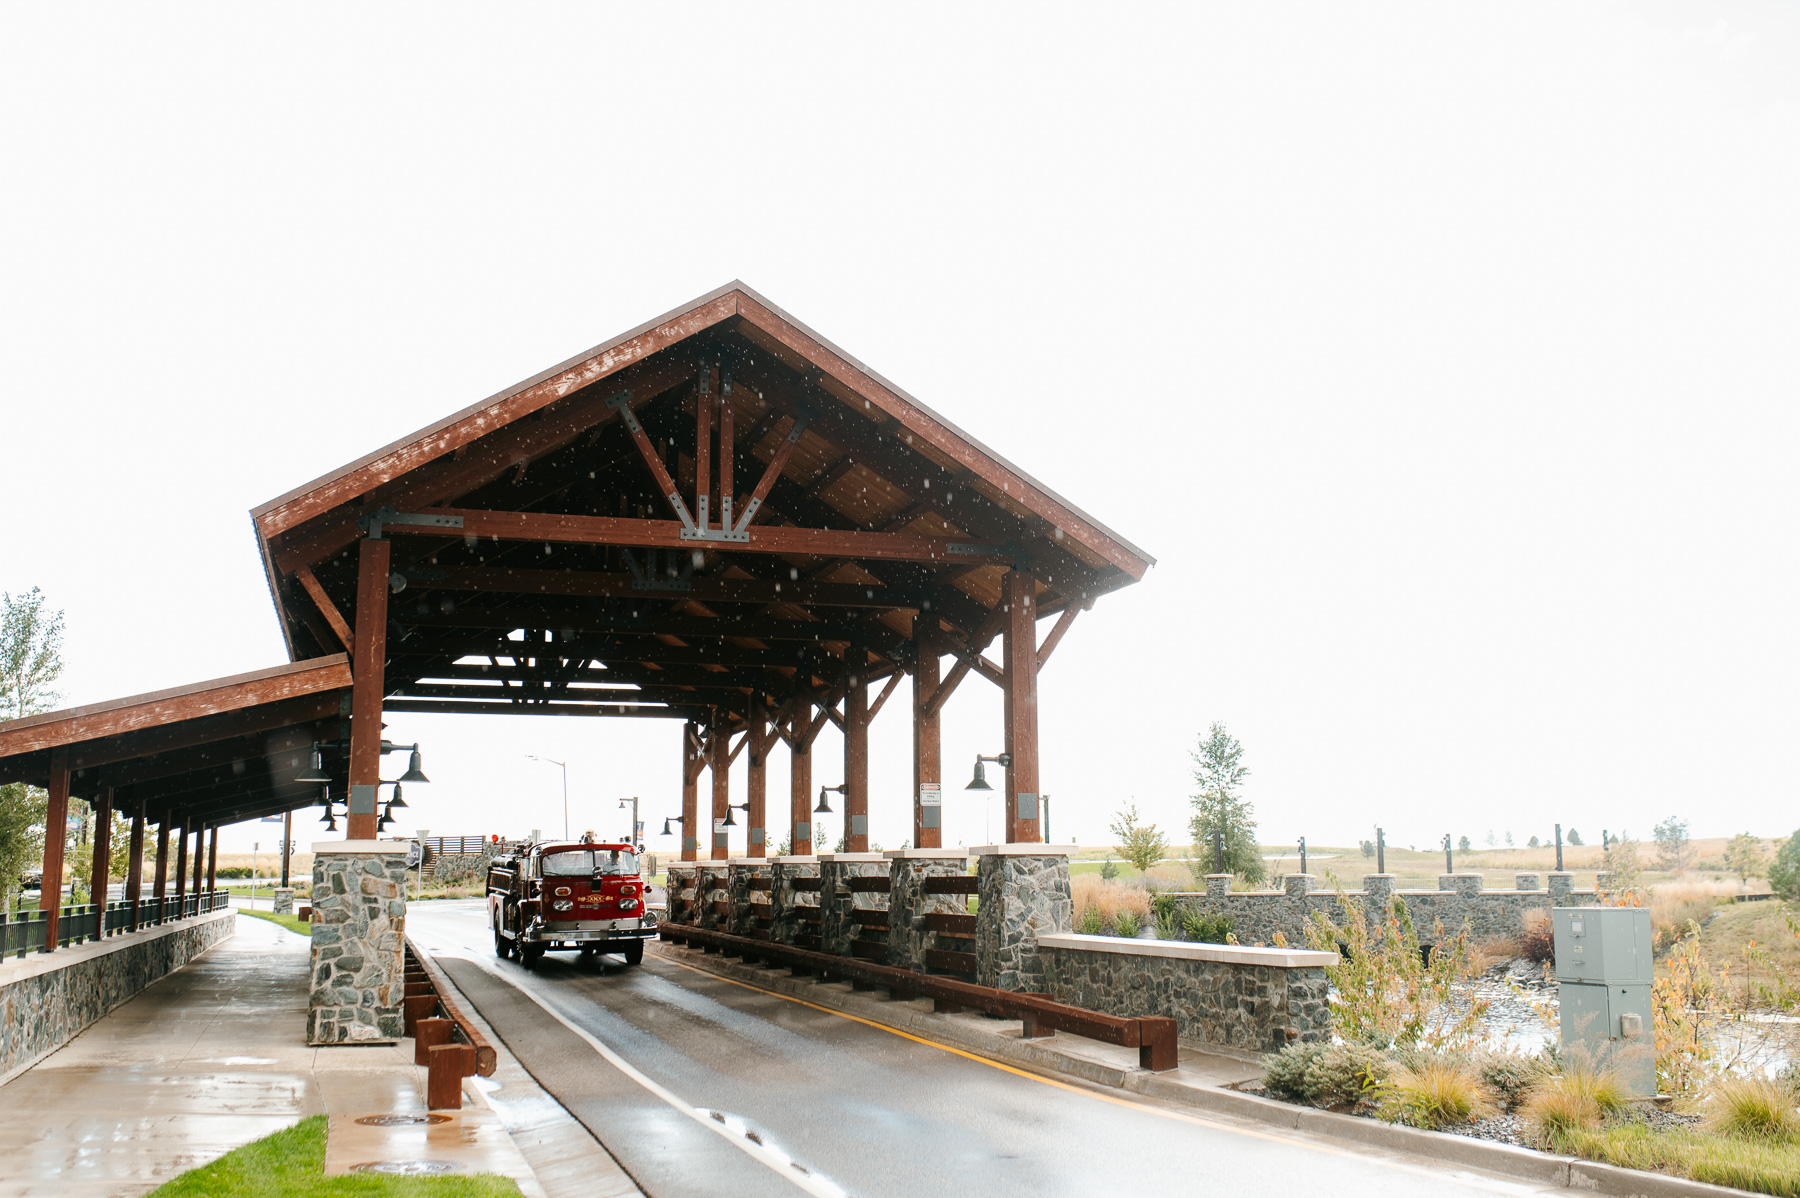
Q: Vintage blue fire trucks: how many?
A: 0